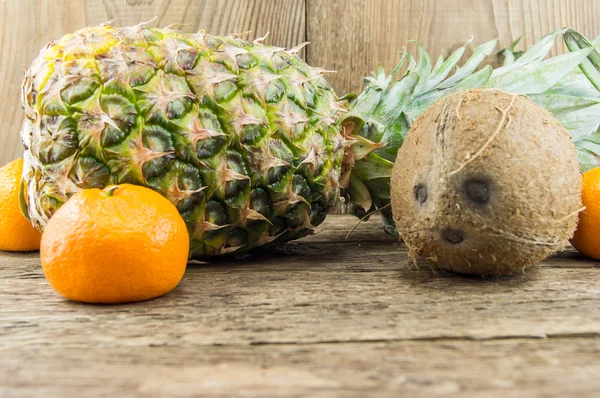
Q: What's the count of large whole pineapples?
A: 1